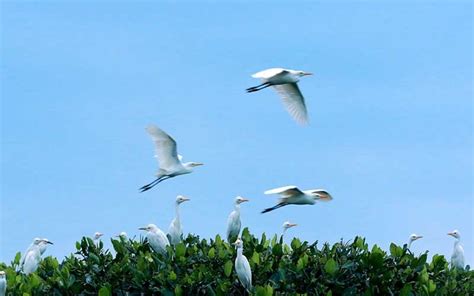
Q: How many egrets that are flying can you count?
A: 3